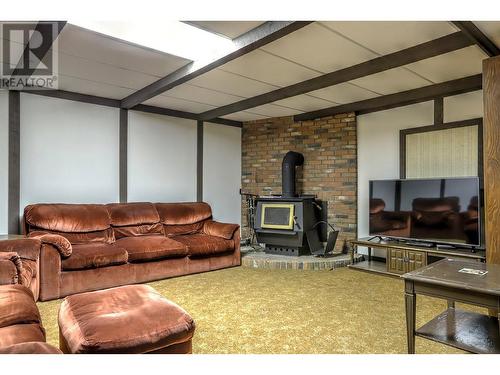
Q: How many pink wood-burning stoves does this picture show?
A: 0